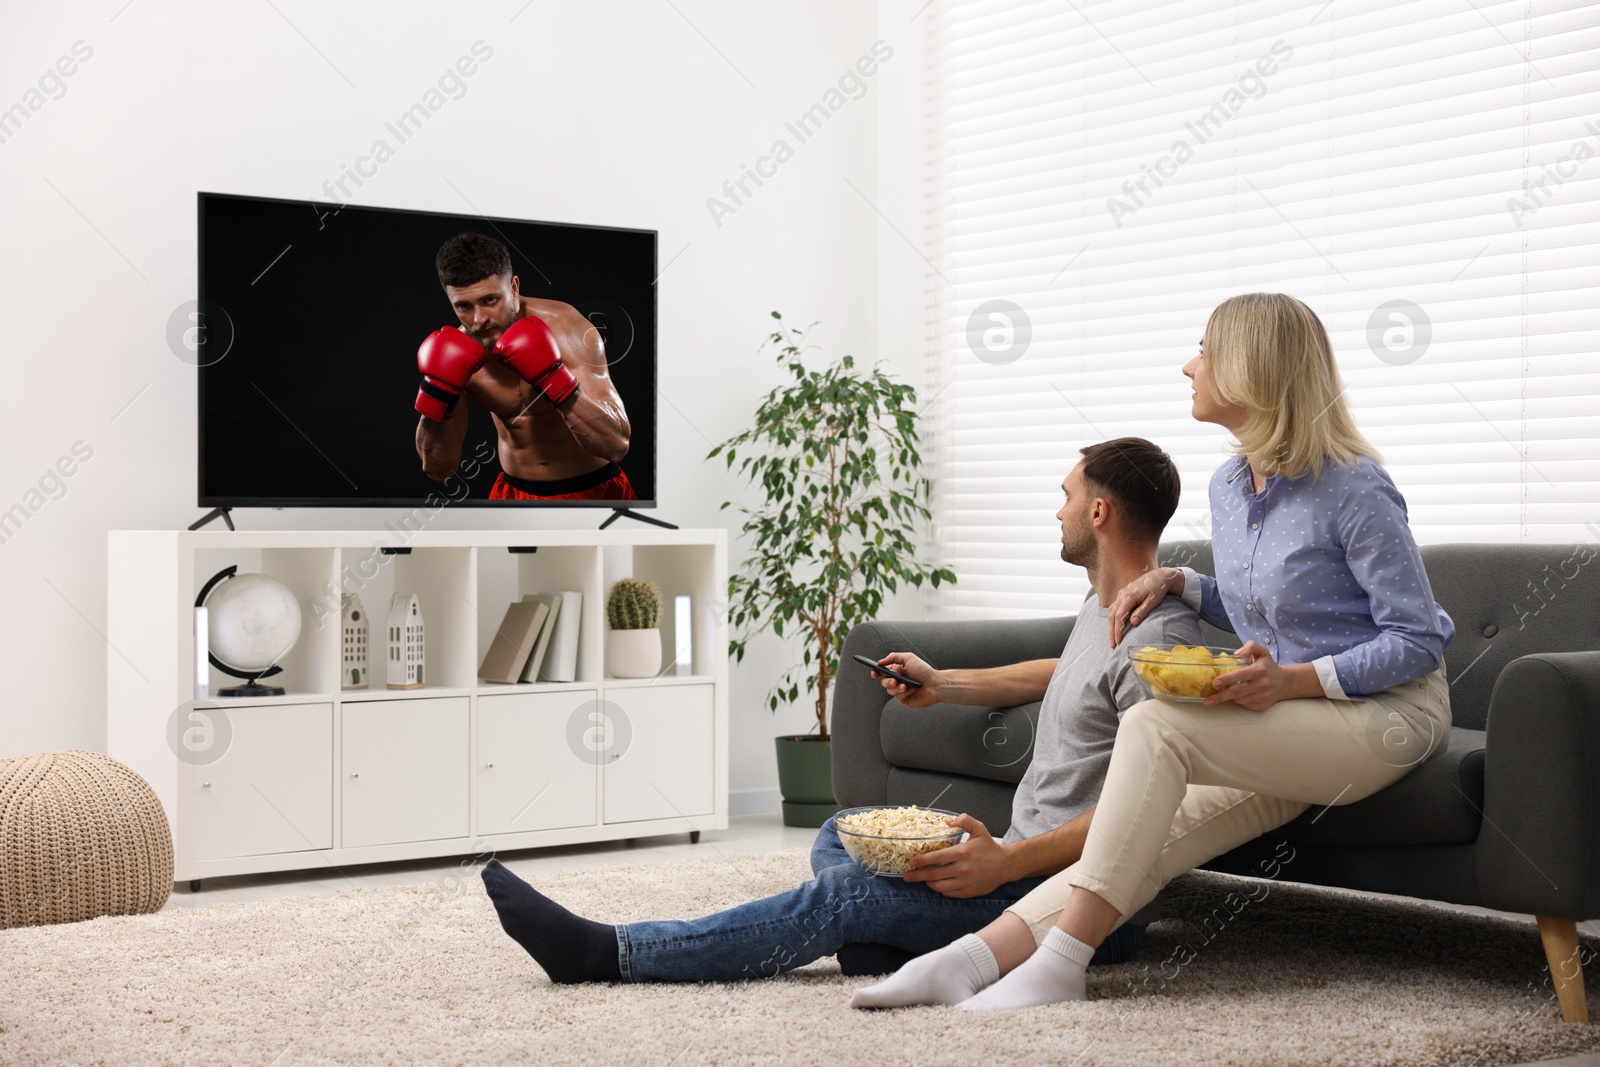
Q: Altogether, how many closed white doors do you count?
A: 4